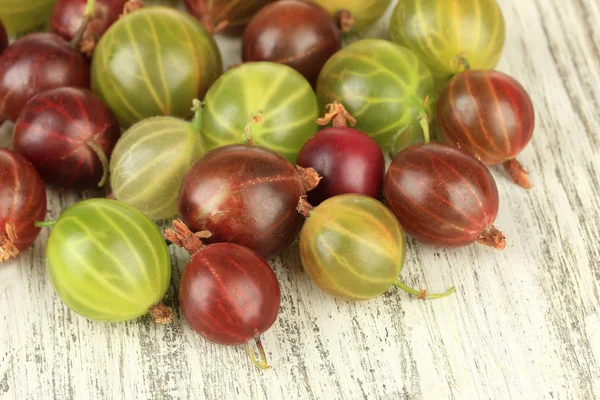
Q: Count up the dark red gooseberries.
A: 12